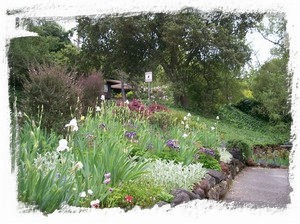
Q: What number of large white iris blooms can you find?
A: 2